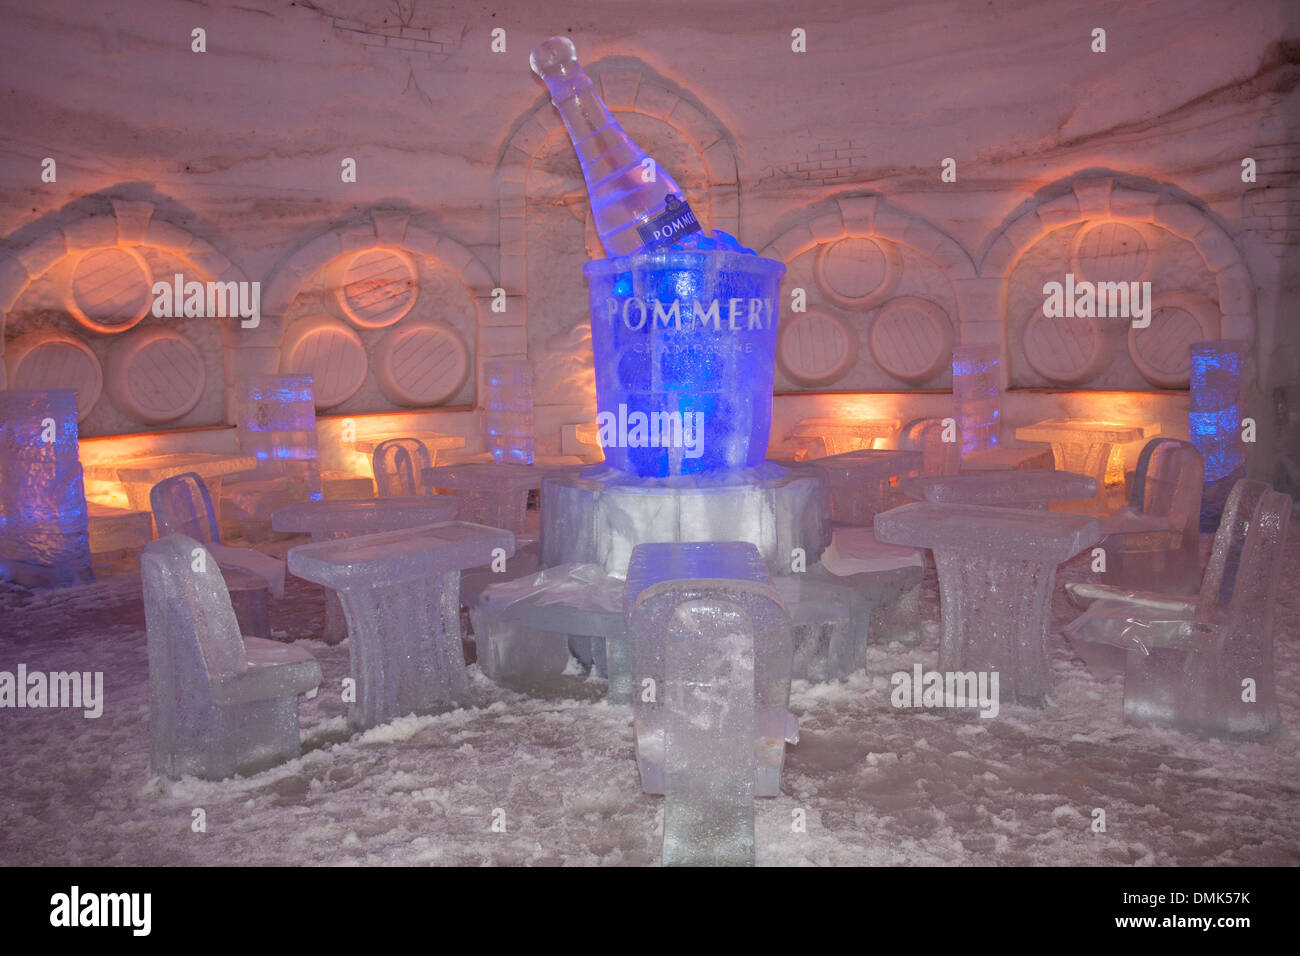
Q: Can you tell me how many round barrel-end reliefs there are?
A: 12